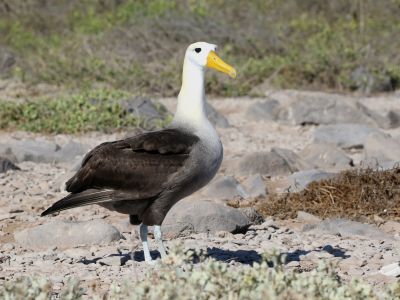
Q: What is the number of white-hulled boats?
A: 0